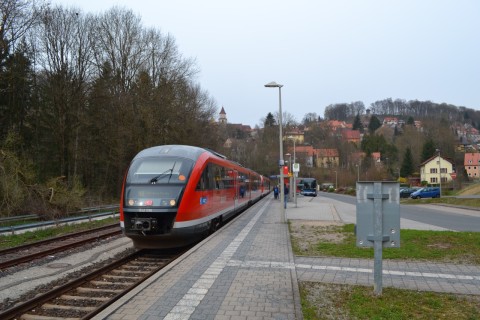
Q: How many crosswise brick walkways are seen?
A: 1